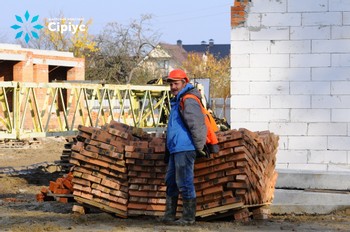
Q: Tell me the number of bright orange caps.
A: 1